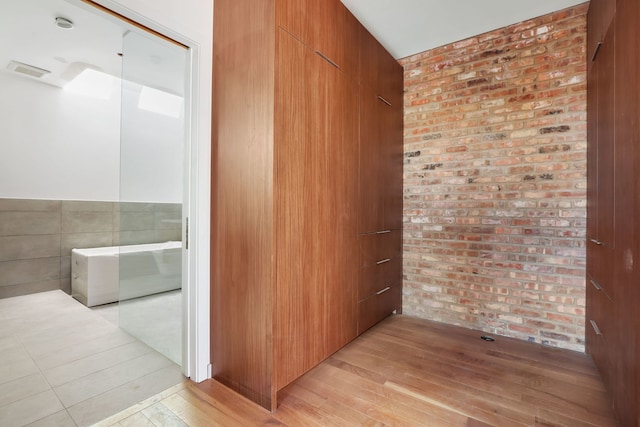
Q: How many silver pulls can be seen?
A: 9